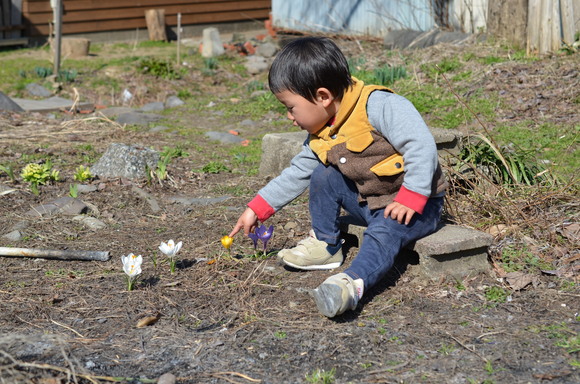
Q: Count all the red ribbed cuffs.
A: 2